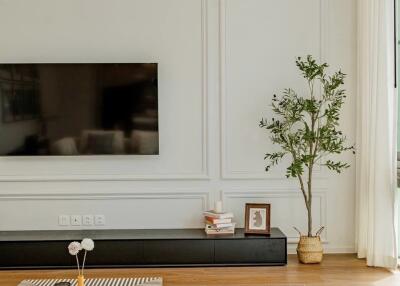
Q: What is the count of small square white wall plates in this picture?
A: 4